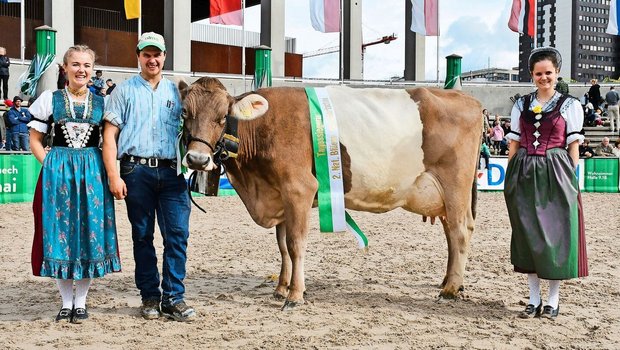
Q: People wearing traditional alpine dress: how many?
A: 2